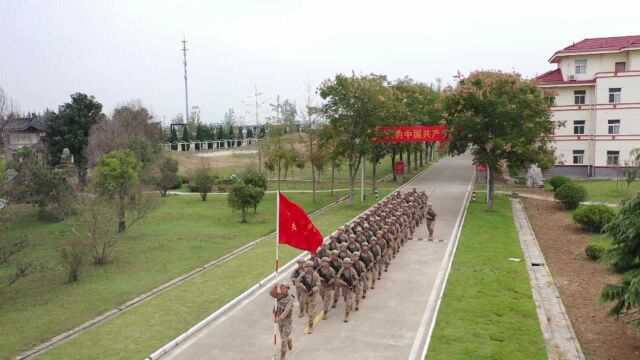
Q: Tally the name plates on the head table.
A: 0